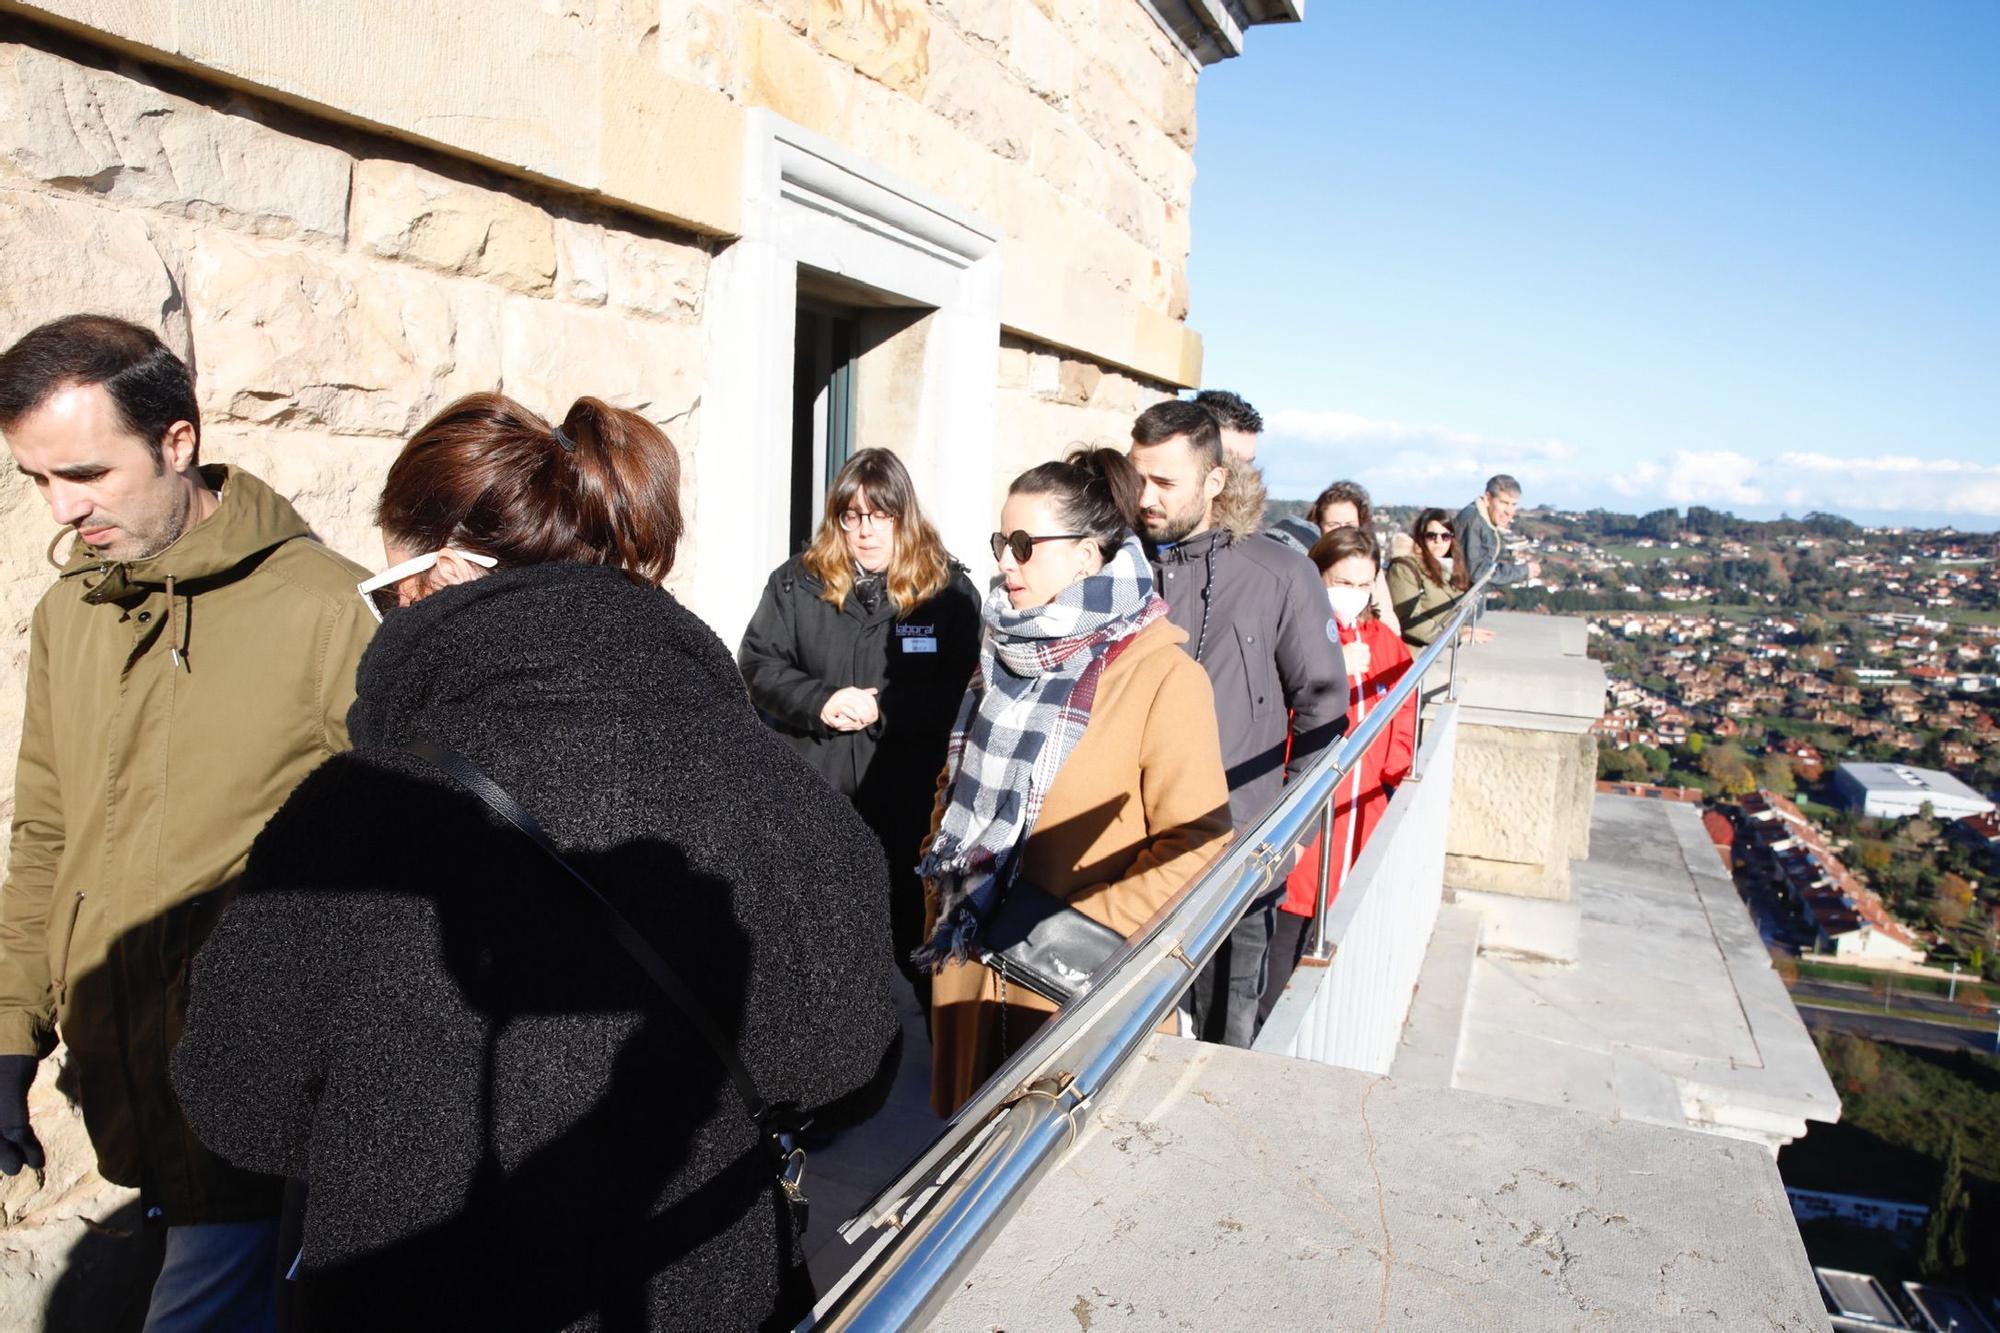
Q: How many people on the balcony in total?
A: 10